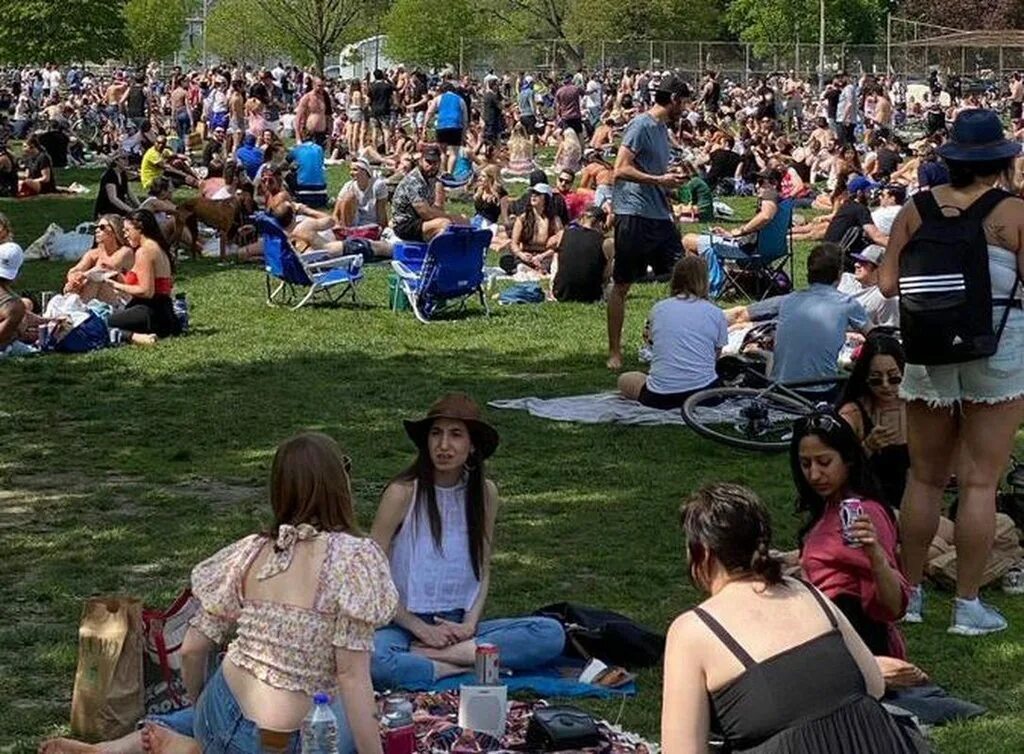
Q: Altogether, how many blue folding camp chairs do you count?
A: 3